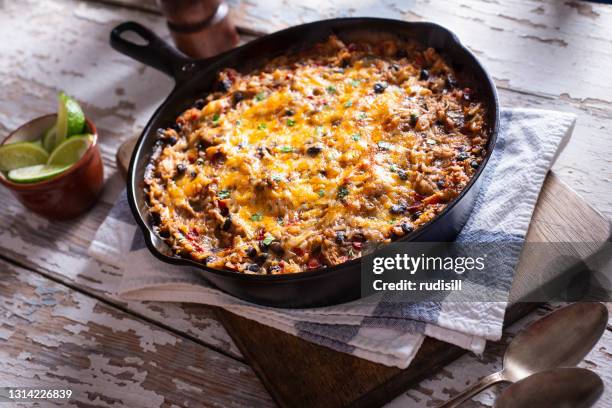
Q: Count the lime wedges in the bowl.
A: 5